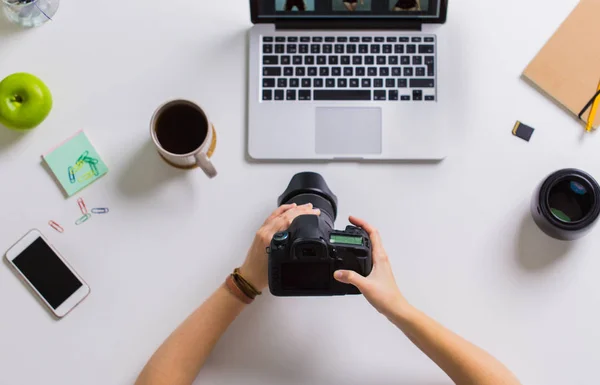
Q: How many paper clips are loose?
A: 4